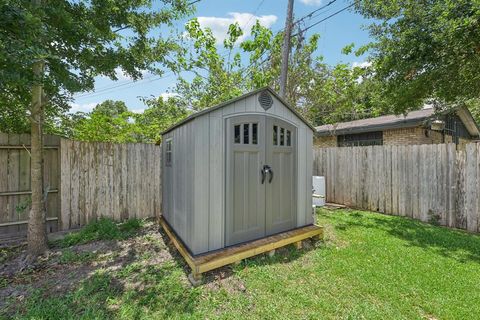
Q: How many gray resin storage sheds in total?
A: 1